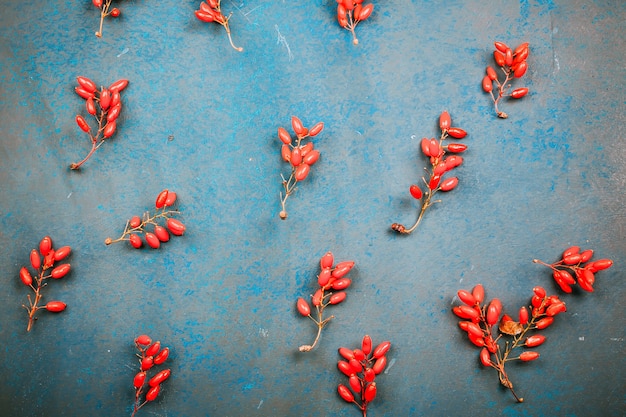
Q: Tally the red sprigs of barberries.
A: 14